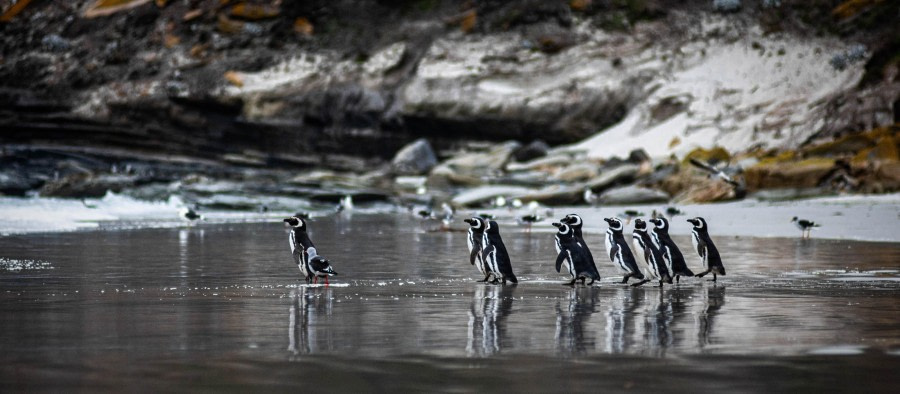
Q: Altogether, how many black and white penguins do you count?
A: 9